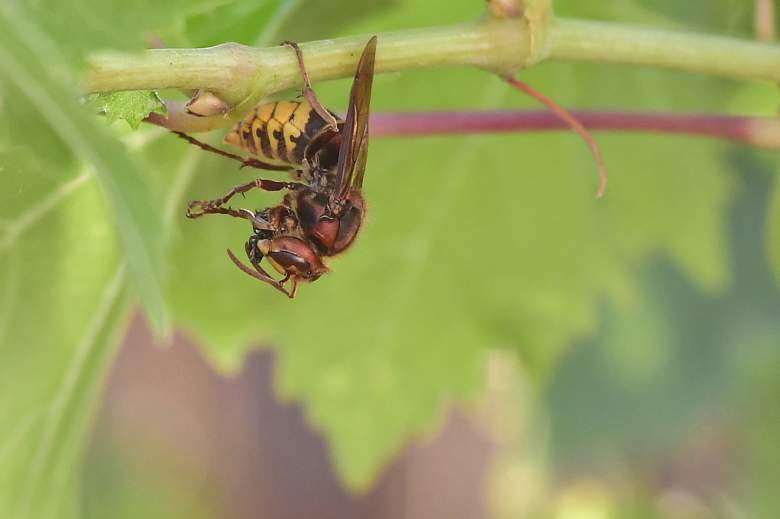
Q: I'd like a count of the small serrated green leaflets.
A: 1